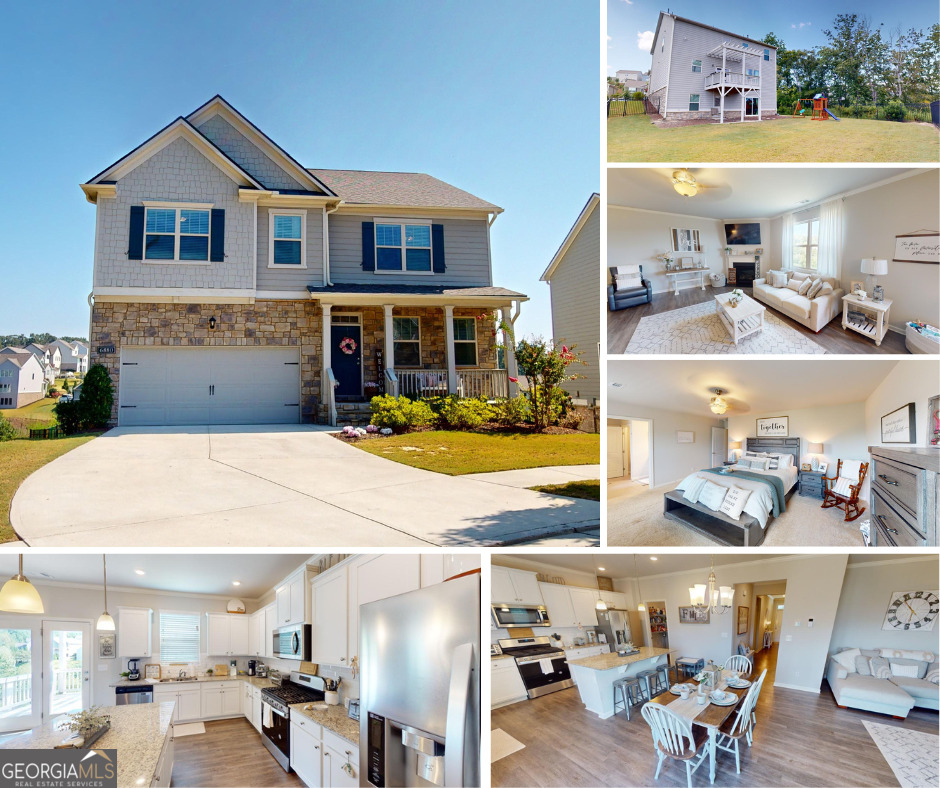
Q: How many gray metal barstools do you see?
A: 3